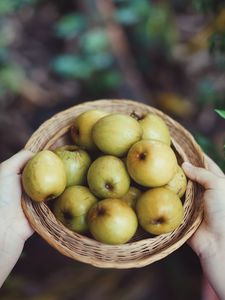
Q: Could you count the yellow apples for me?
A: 12